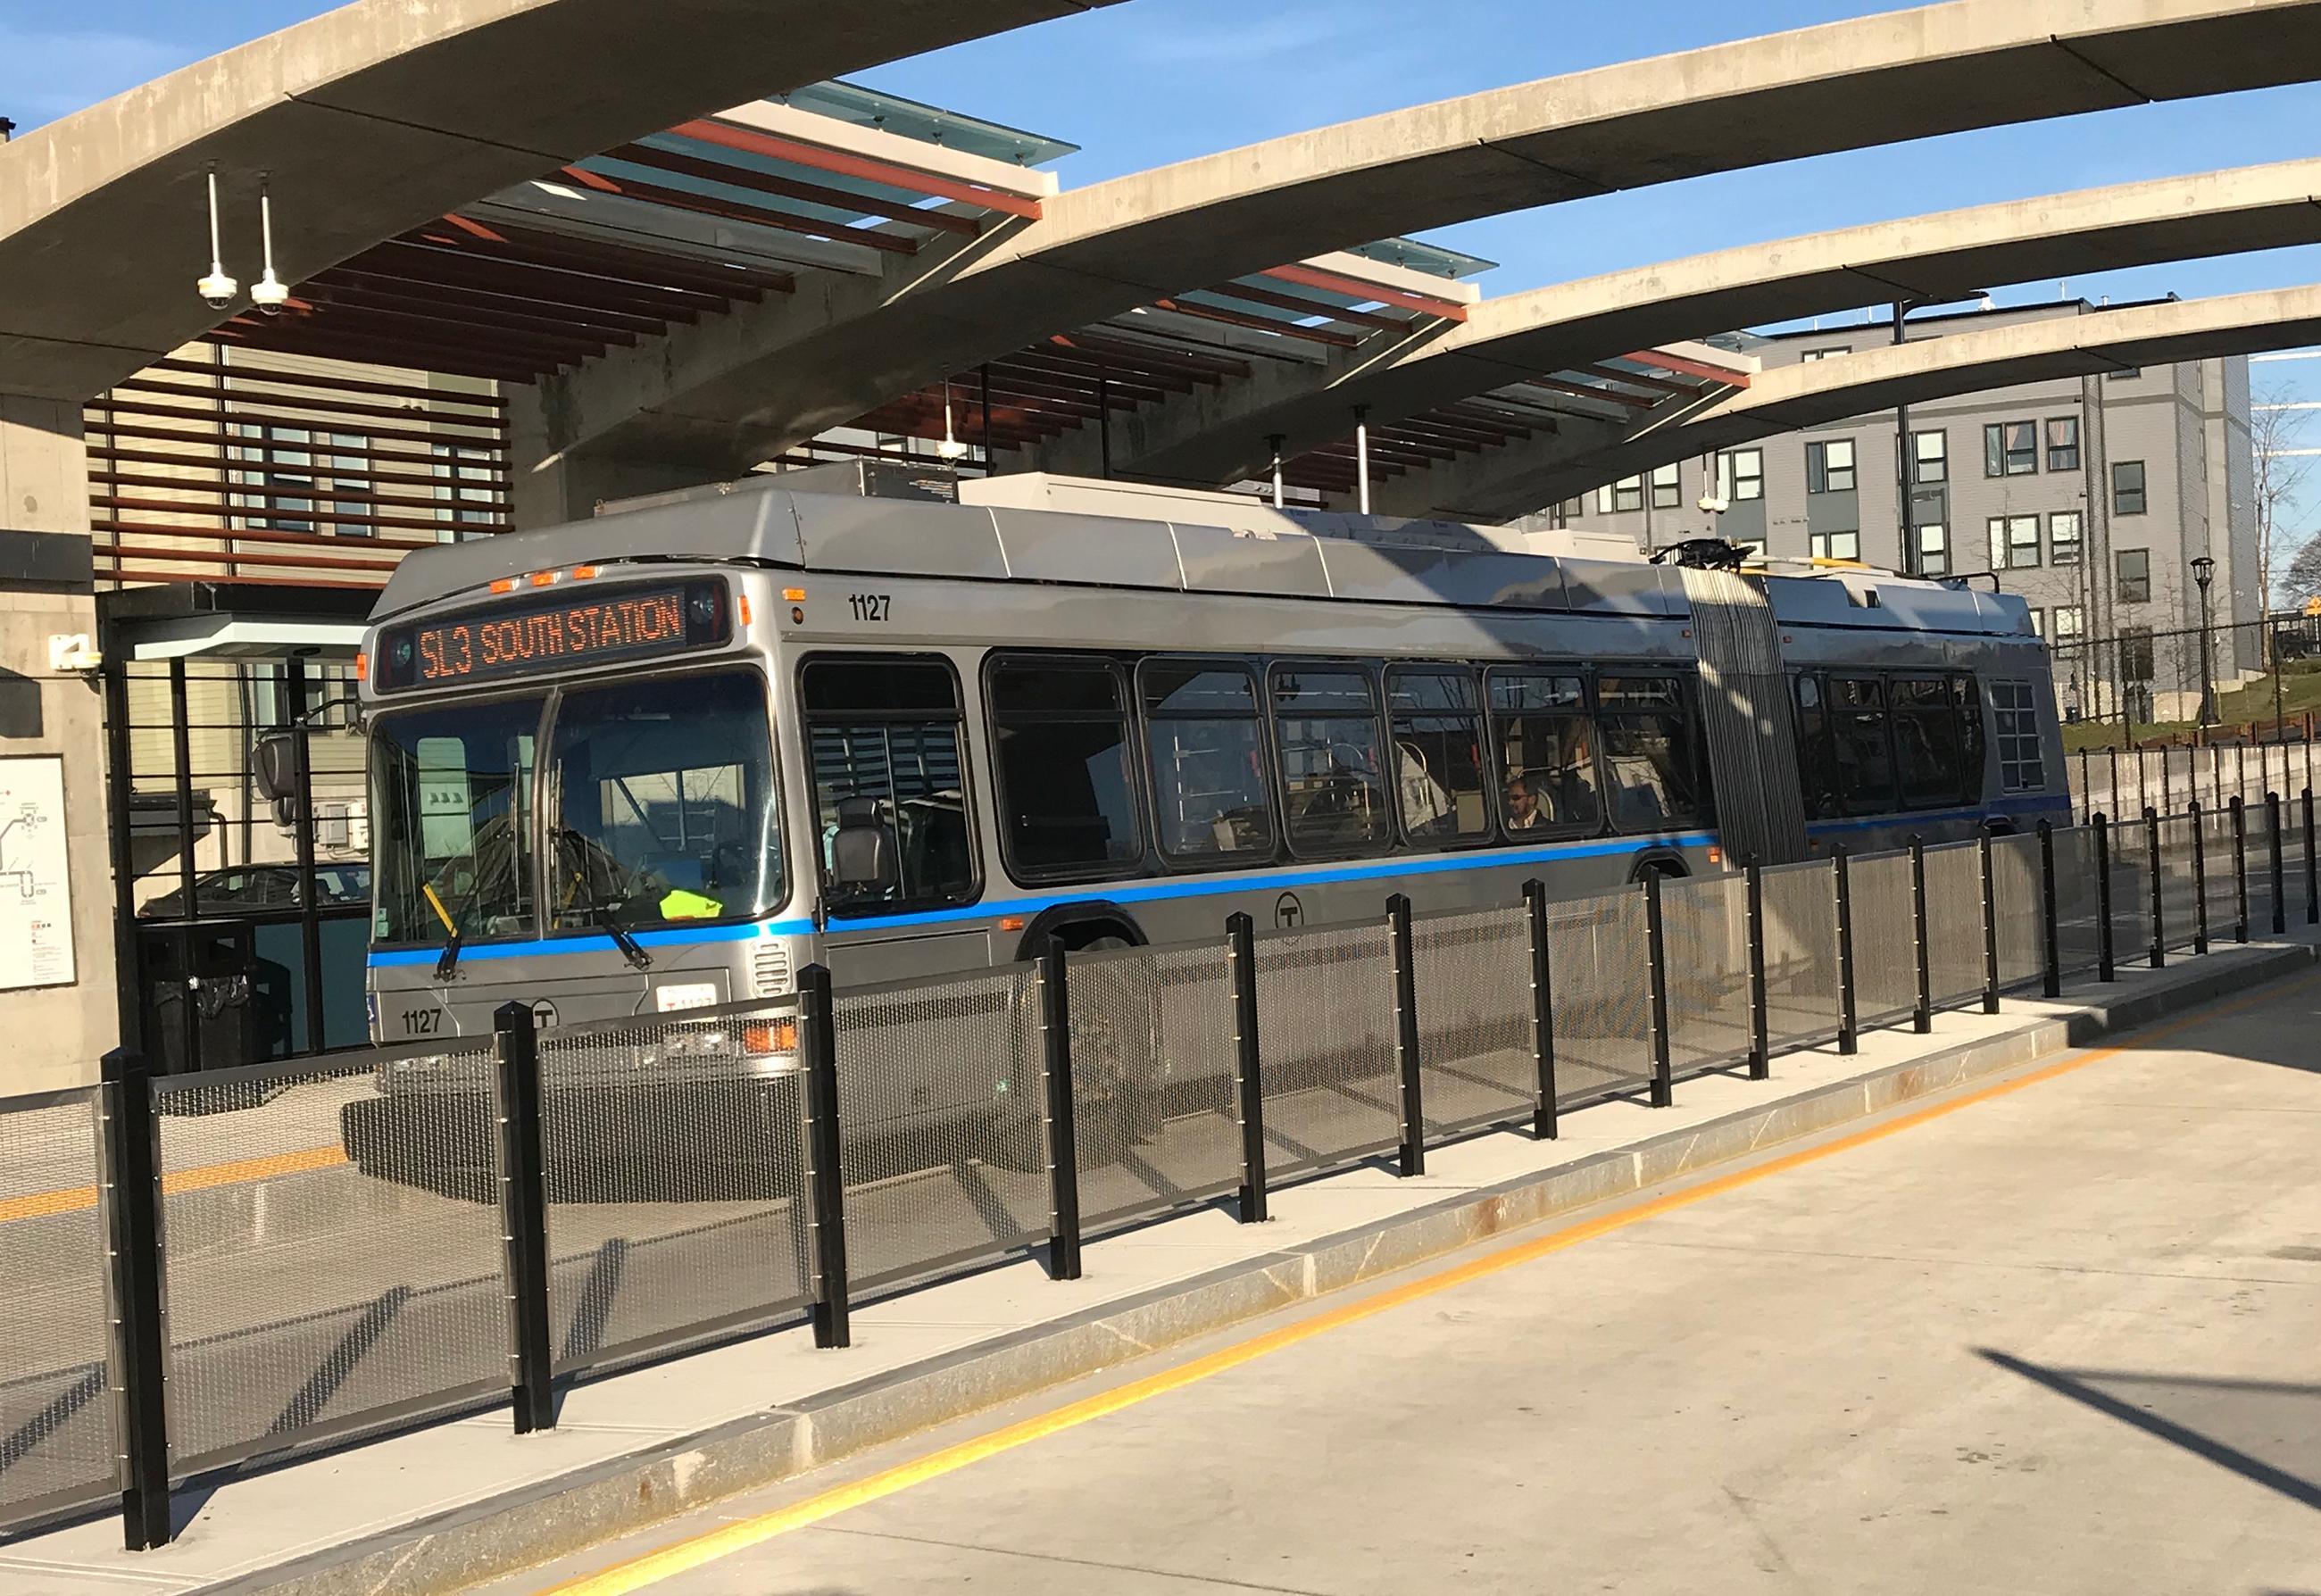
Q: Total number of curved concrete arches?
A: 4